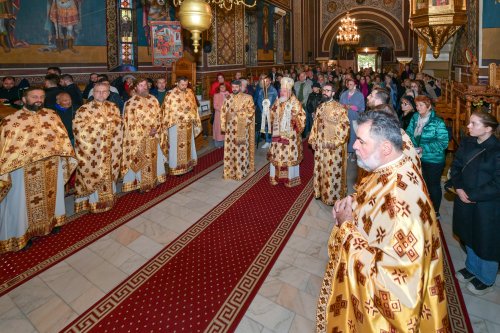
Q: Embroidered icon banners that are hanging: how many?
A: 1